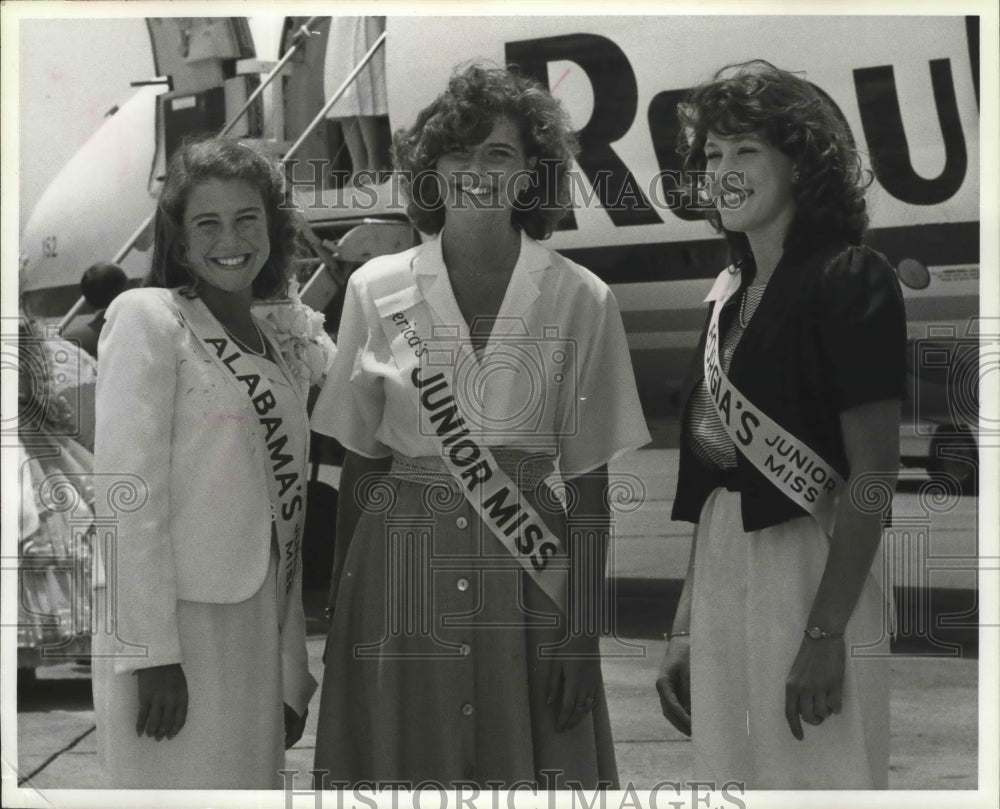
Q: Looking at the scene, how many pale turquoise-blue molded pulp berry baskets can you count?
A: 0